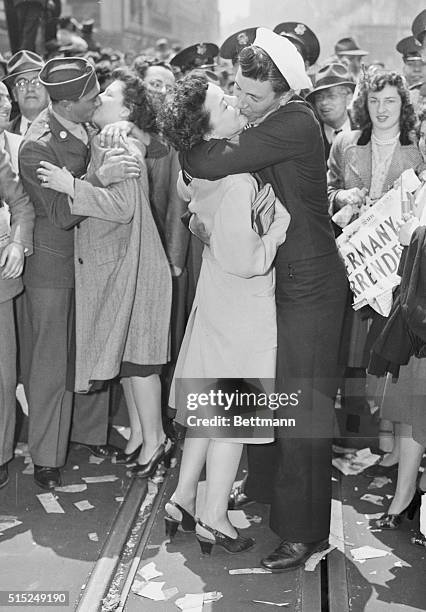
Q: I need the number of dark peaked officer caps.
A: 5